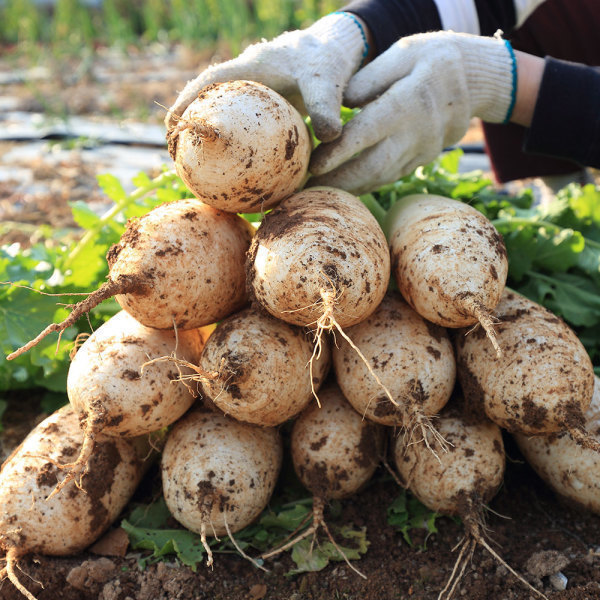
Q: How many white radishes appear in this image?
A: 13